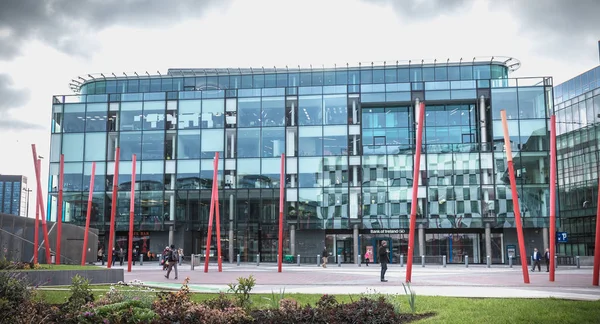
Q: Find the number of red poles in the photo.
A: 13